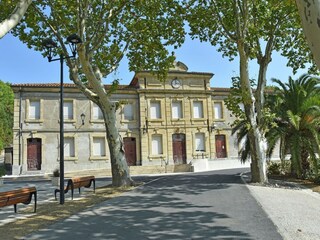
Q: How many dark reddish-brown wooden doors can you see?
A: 4